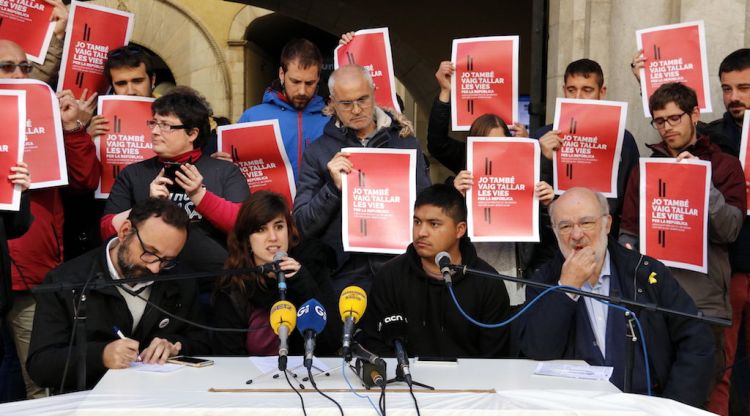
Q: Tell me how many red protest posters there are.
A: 14